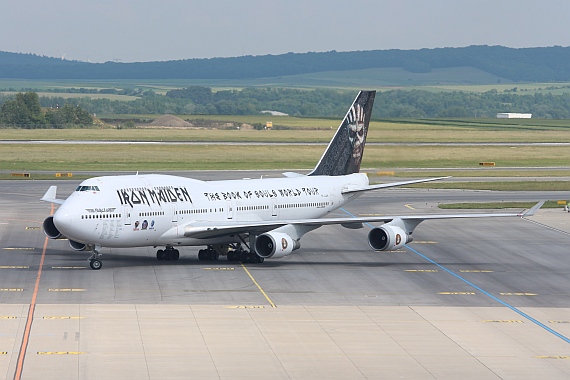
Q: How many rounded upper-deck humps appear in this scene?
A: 1